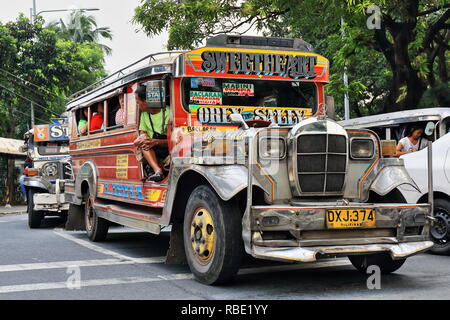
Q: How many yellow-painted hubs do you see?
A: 1